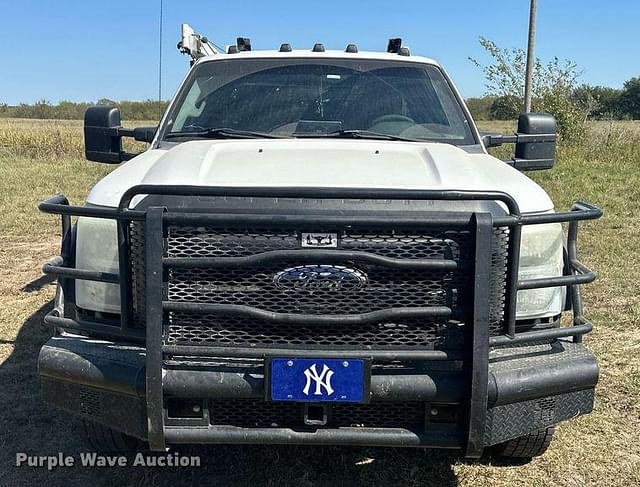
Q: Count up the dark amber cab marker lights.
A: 5